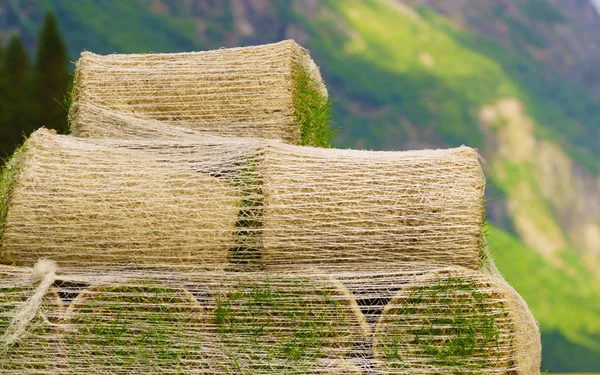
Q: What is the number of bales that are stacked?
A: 7